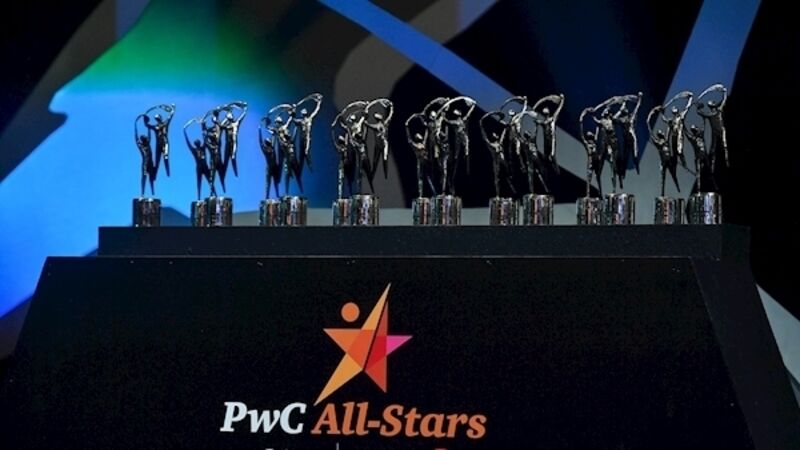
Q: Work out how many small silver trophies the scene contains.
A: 15